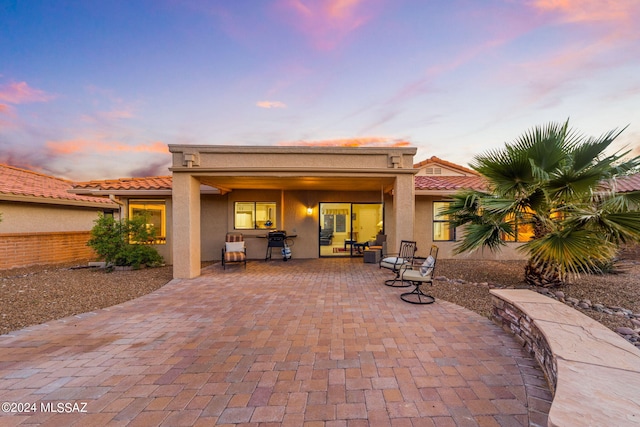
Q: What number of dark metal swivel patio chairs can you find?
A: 2